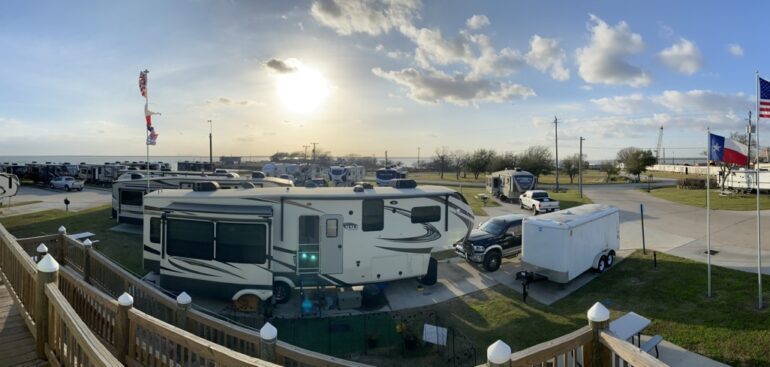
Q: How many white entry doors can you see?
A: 1